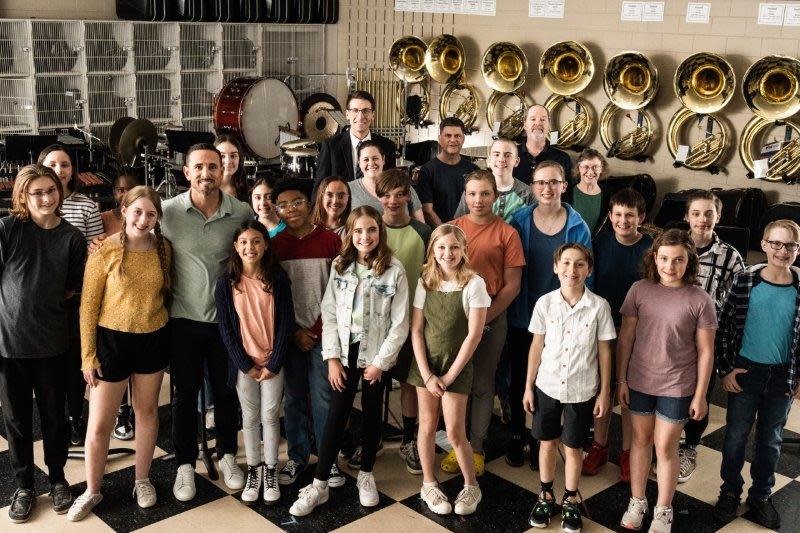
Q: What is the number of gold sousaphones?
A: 7